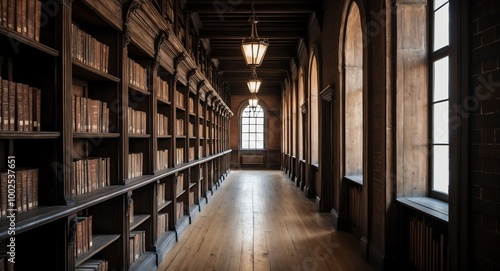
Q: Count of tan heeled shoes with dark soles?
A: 0